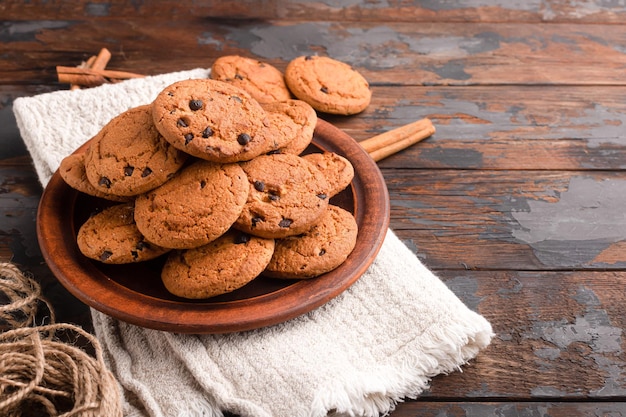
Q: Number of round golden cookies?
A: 13